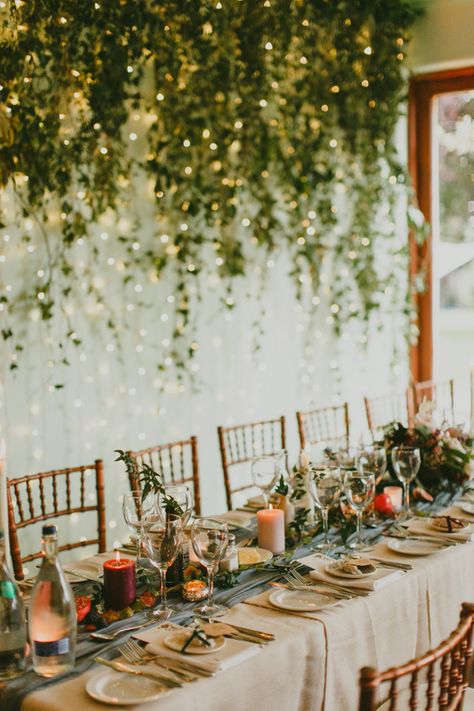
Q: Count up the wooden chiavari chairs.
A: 7